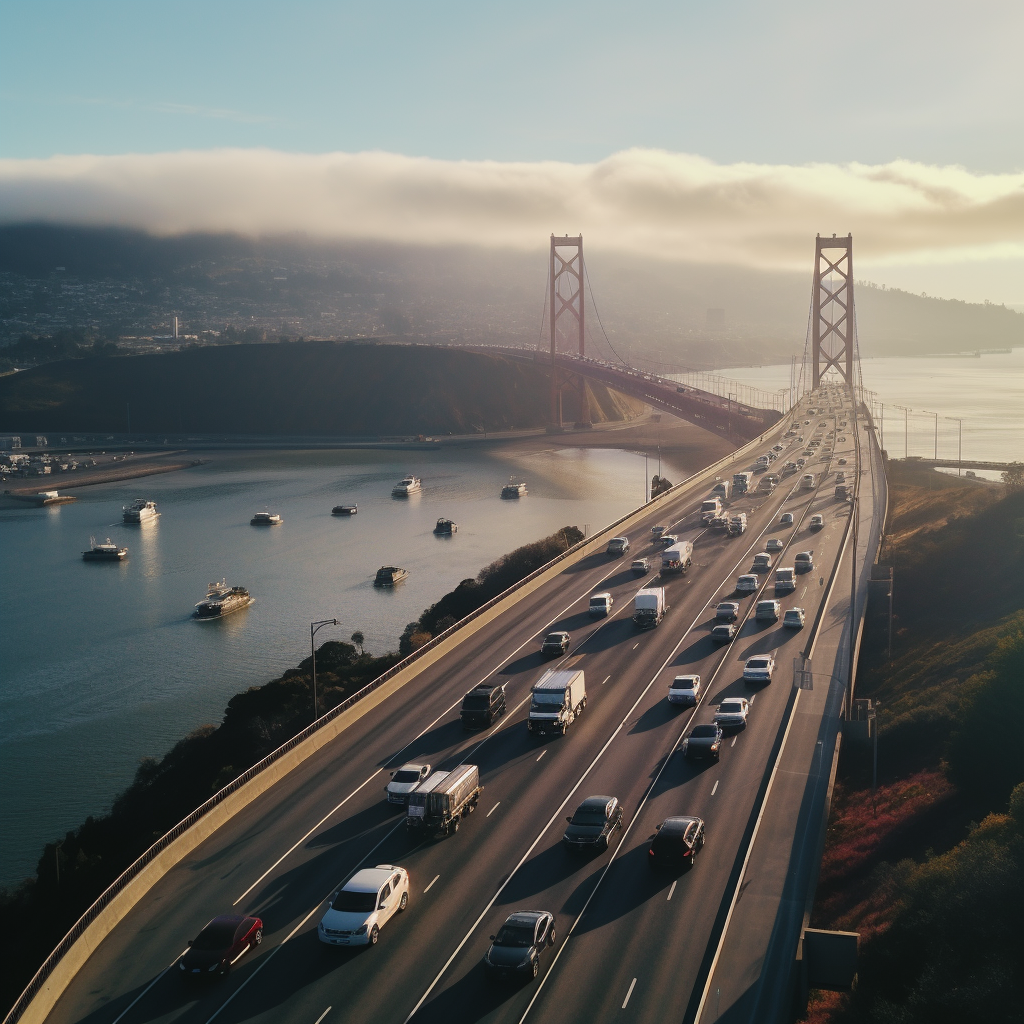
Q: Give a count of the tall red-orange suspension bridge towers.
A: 2